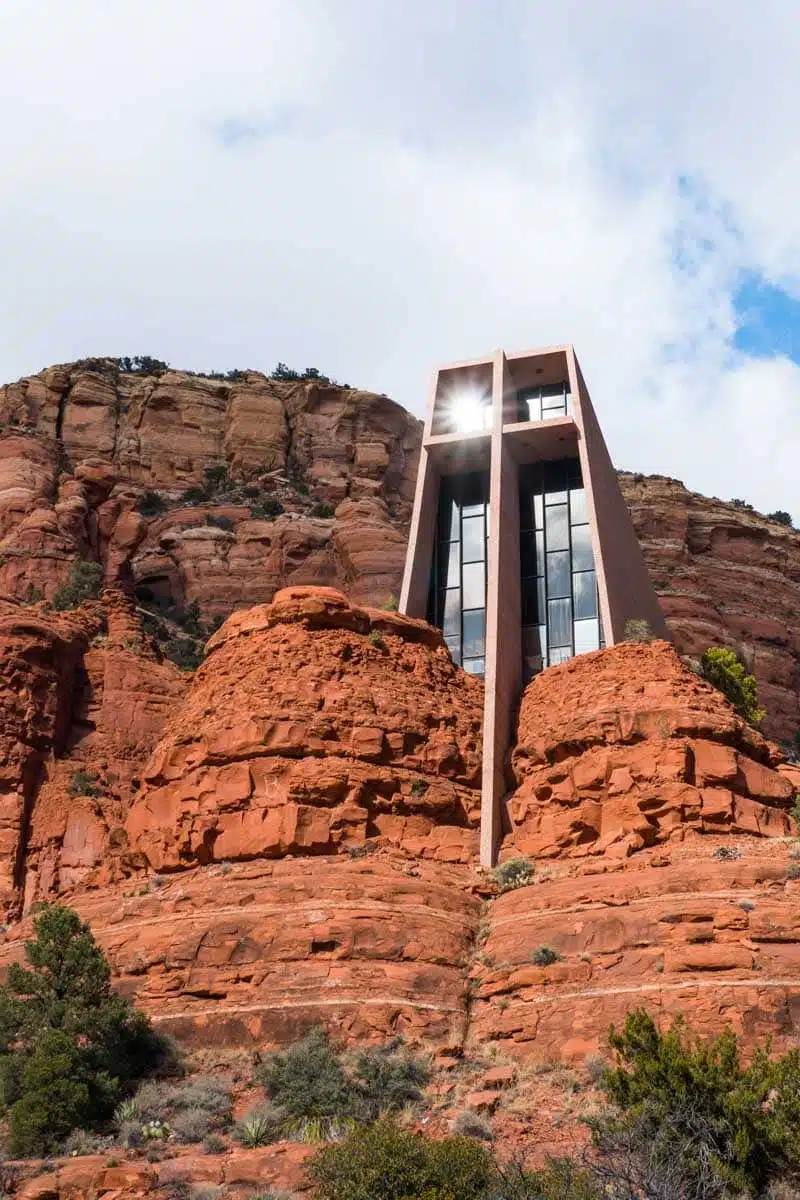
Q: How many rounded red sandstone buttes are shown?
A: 2